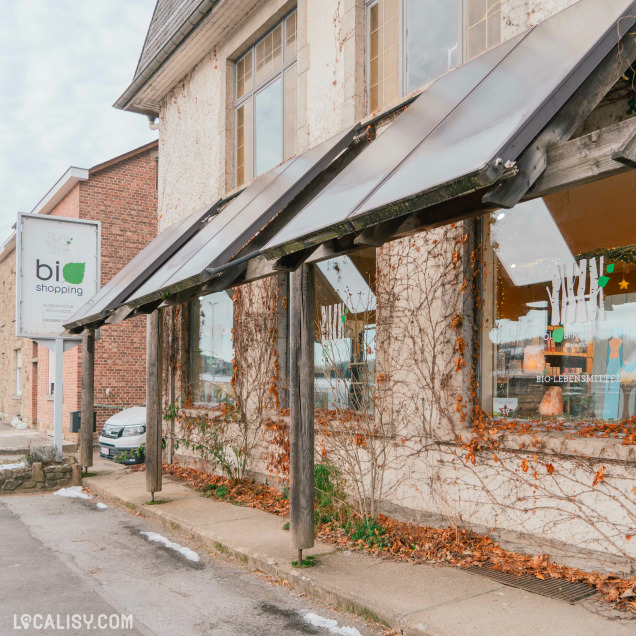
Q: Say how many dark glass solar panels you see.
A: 6